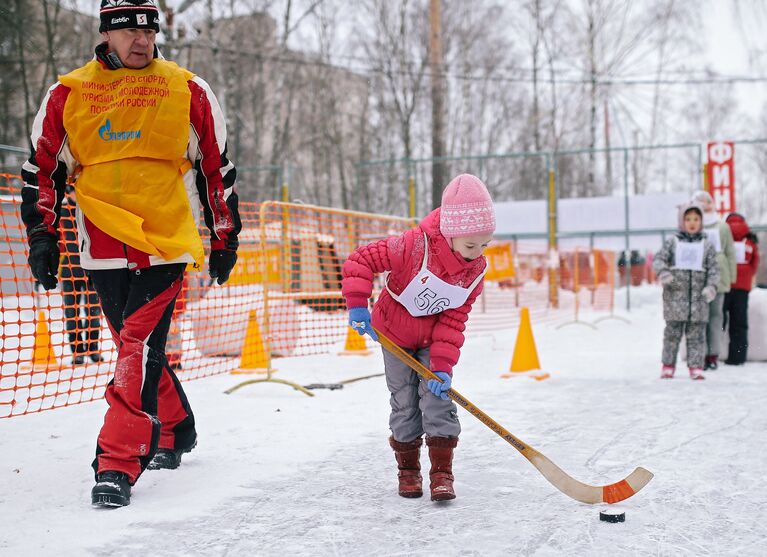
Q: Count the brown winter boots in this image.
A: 2